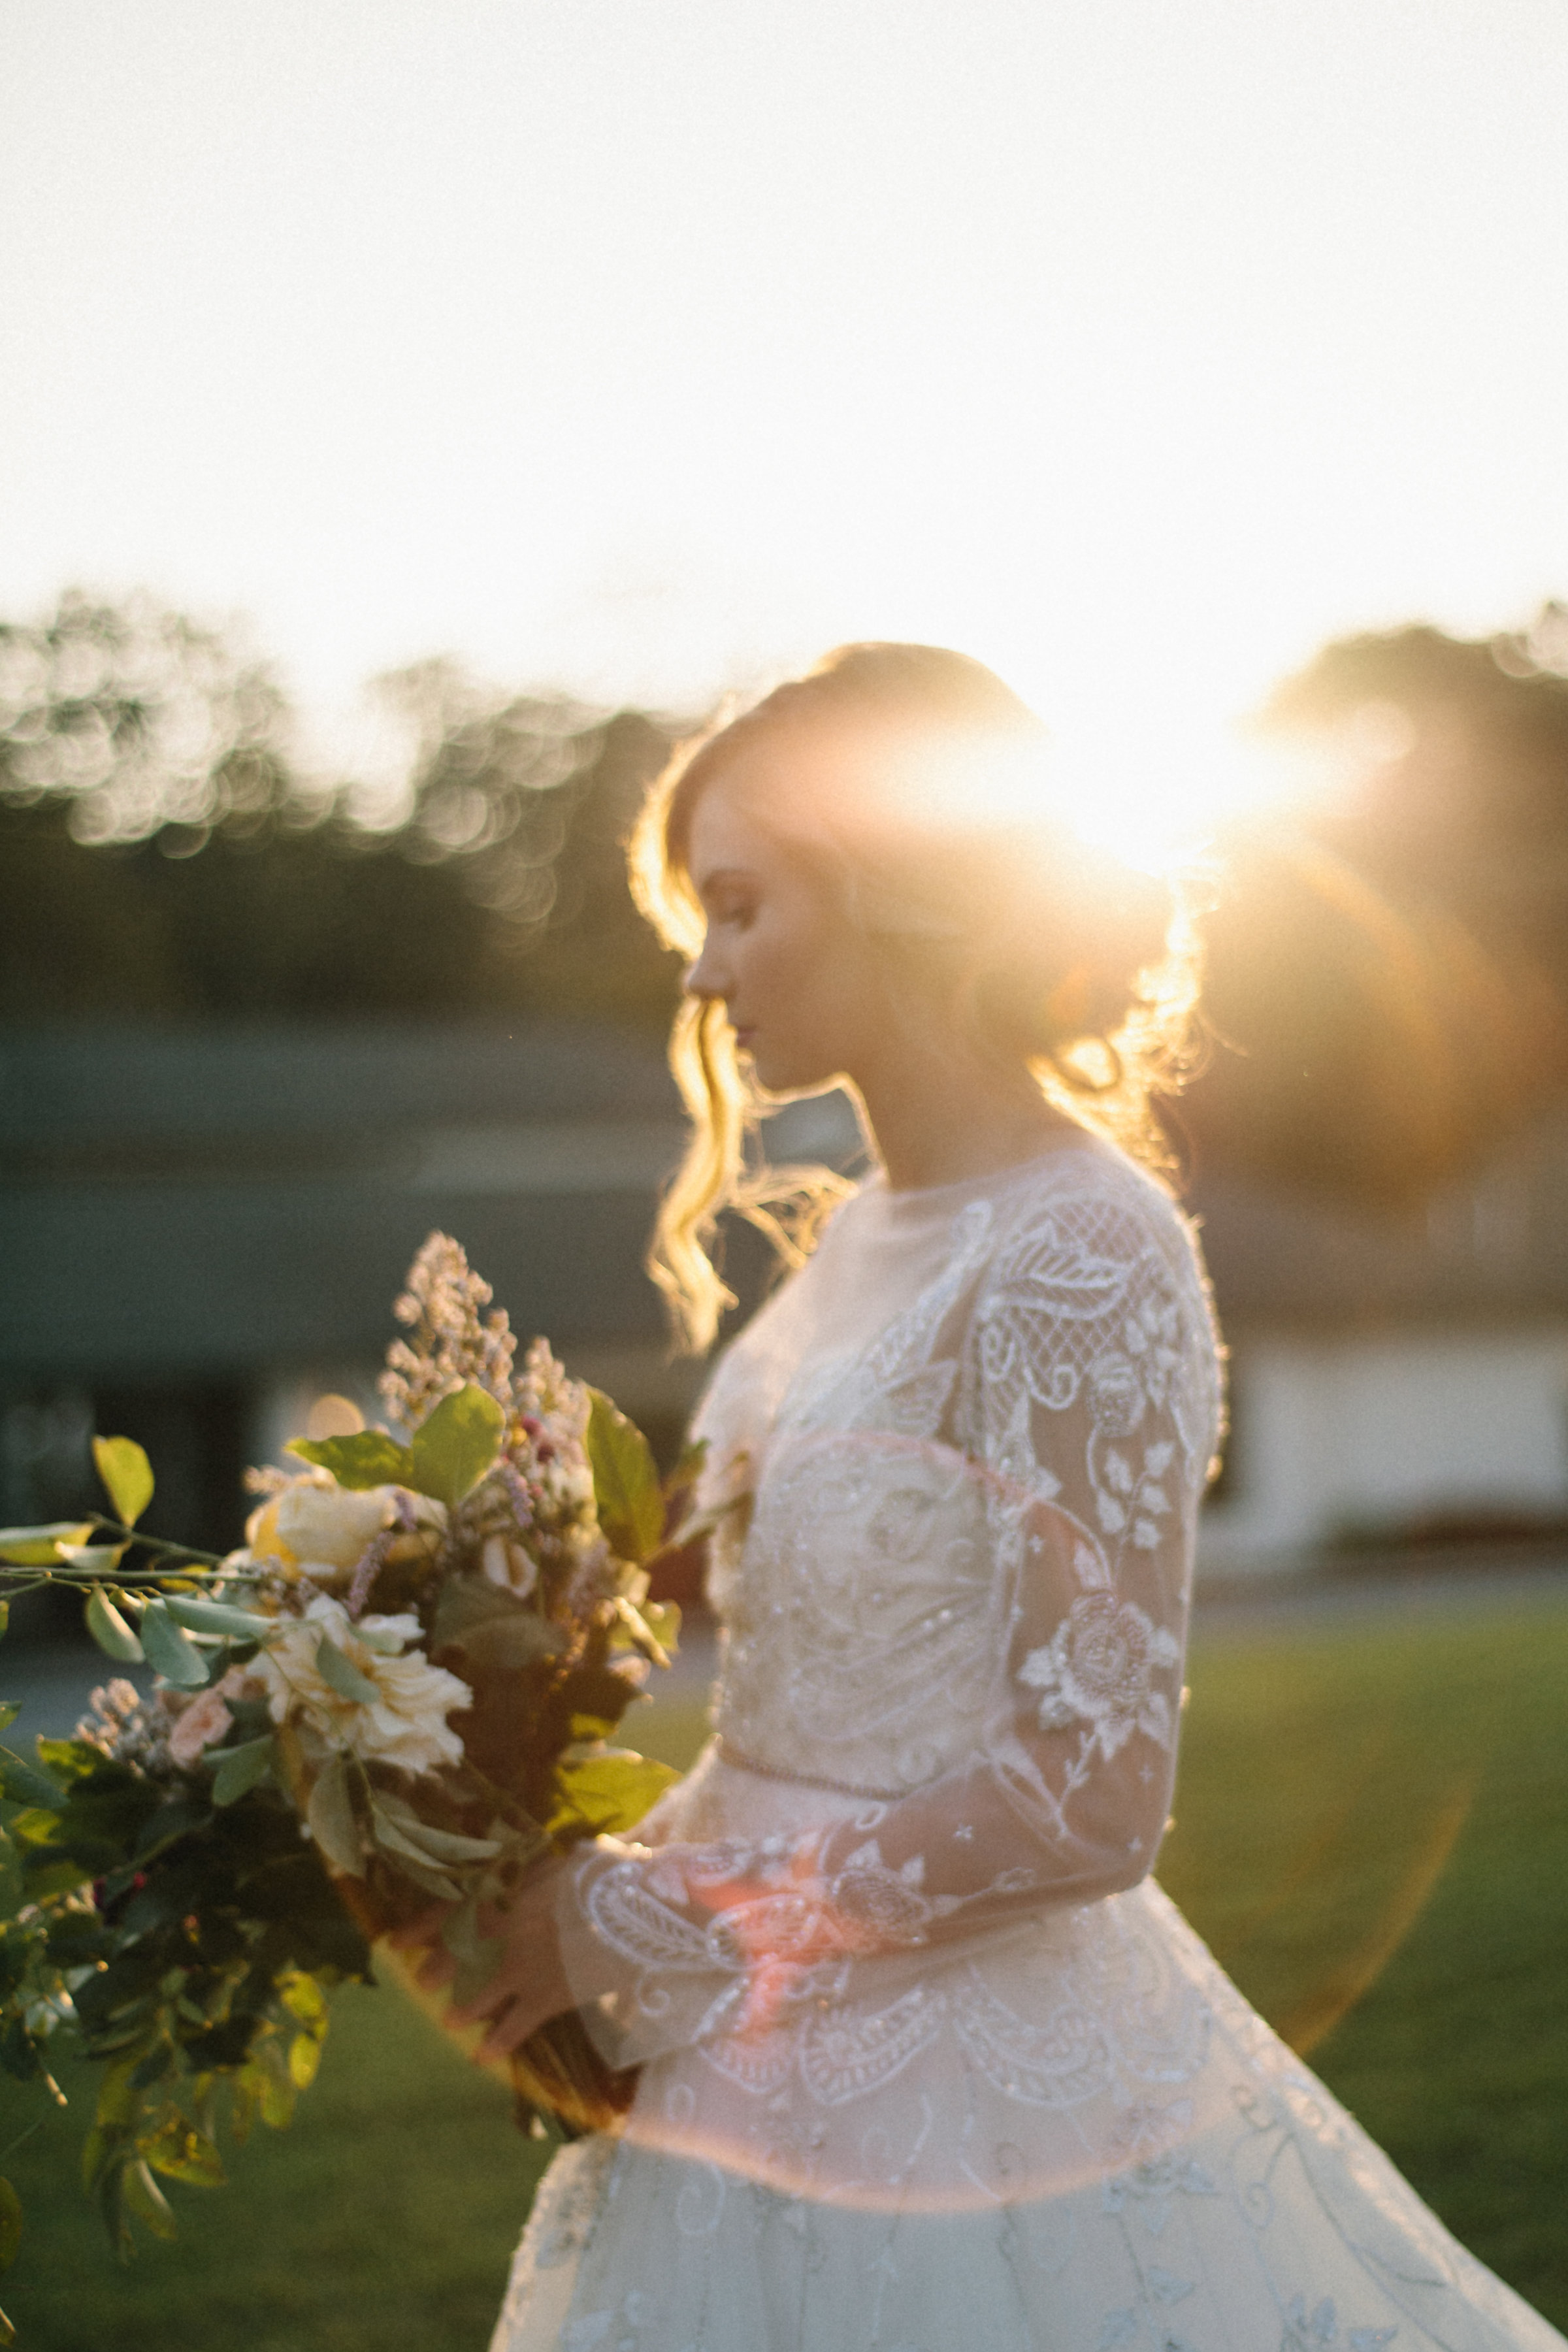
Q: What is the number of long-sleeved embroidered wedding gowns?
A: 1